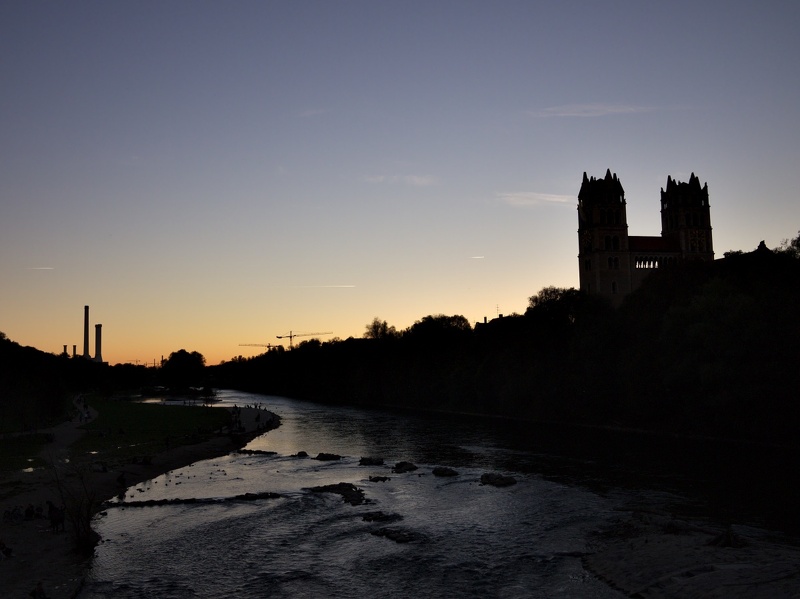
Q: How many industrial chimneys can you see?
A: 4